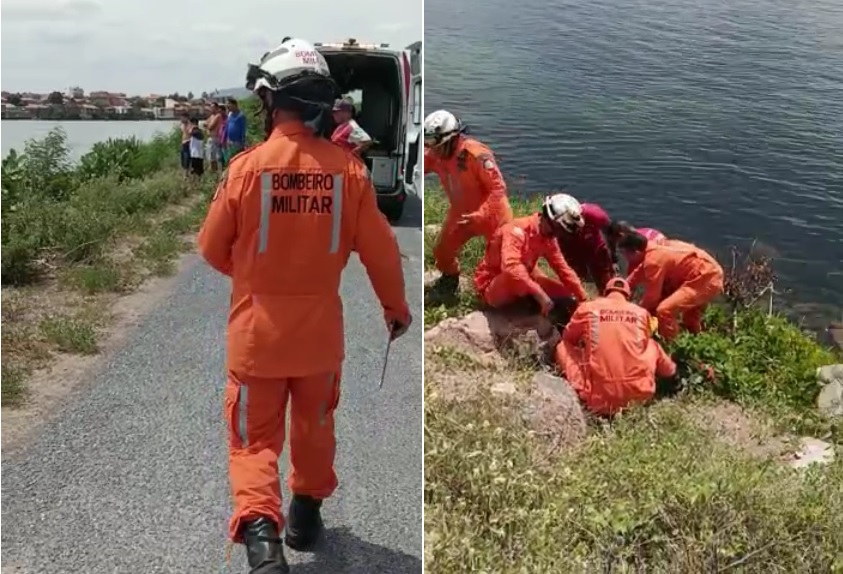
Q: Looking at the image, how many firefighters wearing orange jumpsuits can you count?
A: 5